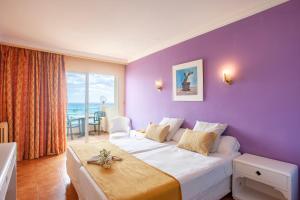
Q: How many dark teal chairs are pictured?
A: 2